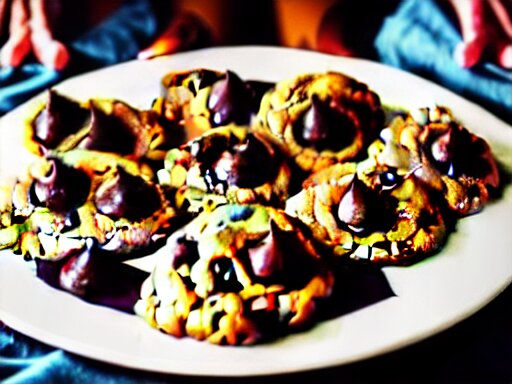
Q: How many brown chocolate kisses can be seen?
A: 11